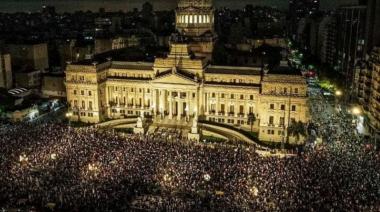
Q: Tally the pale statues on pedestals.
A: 2